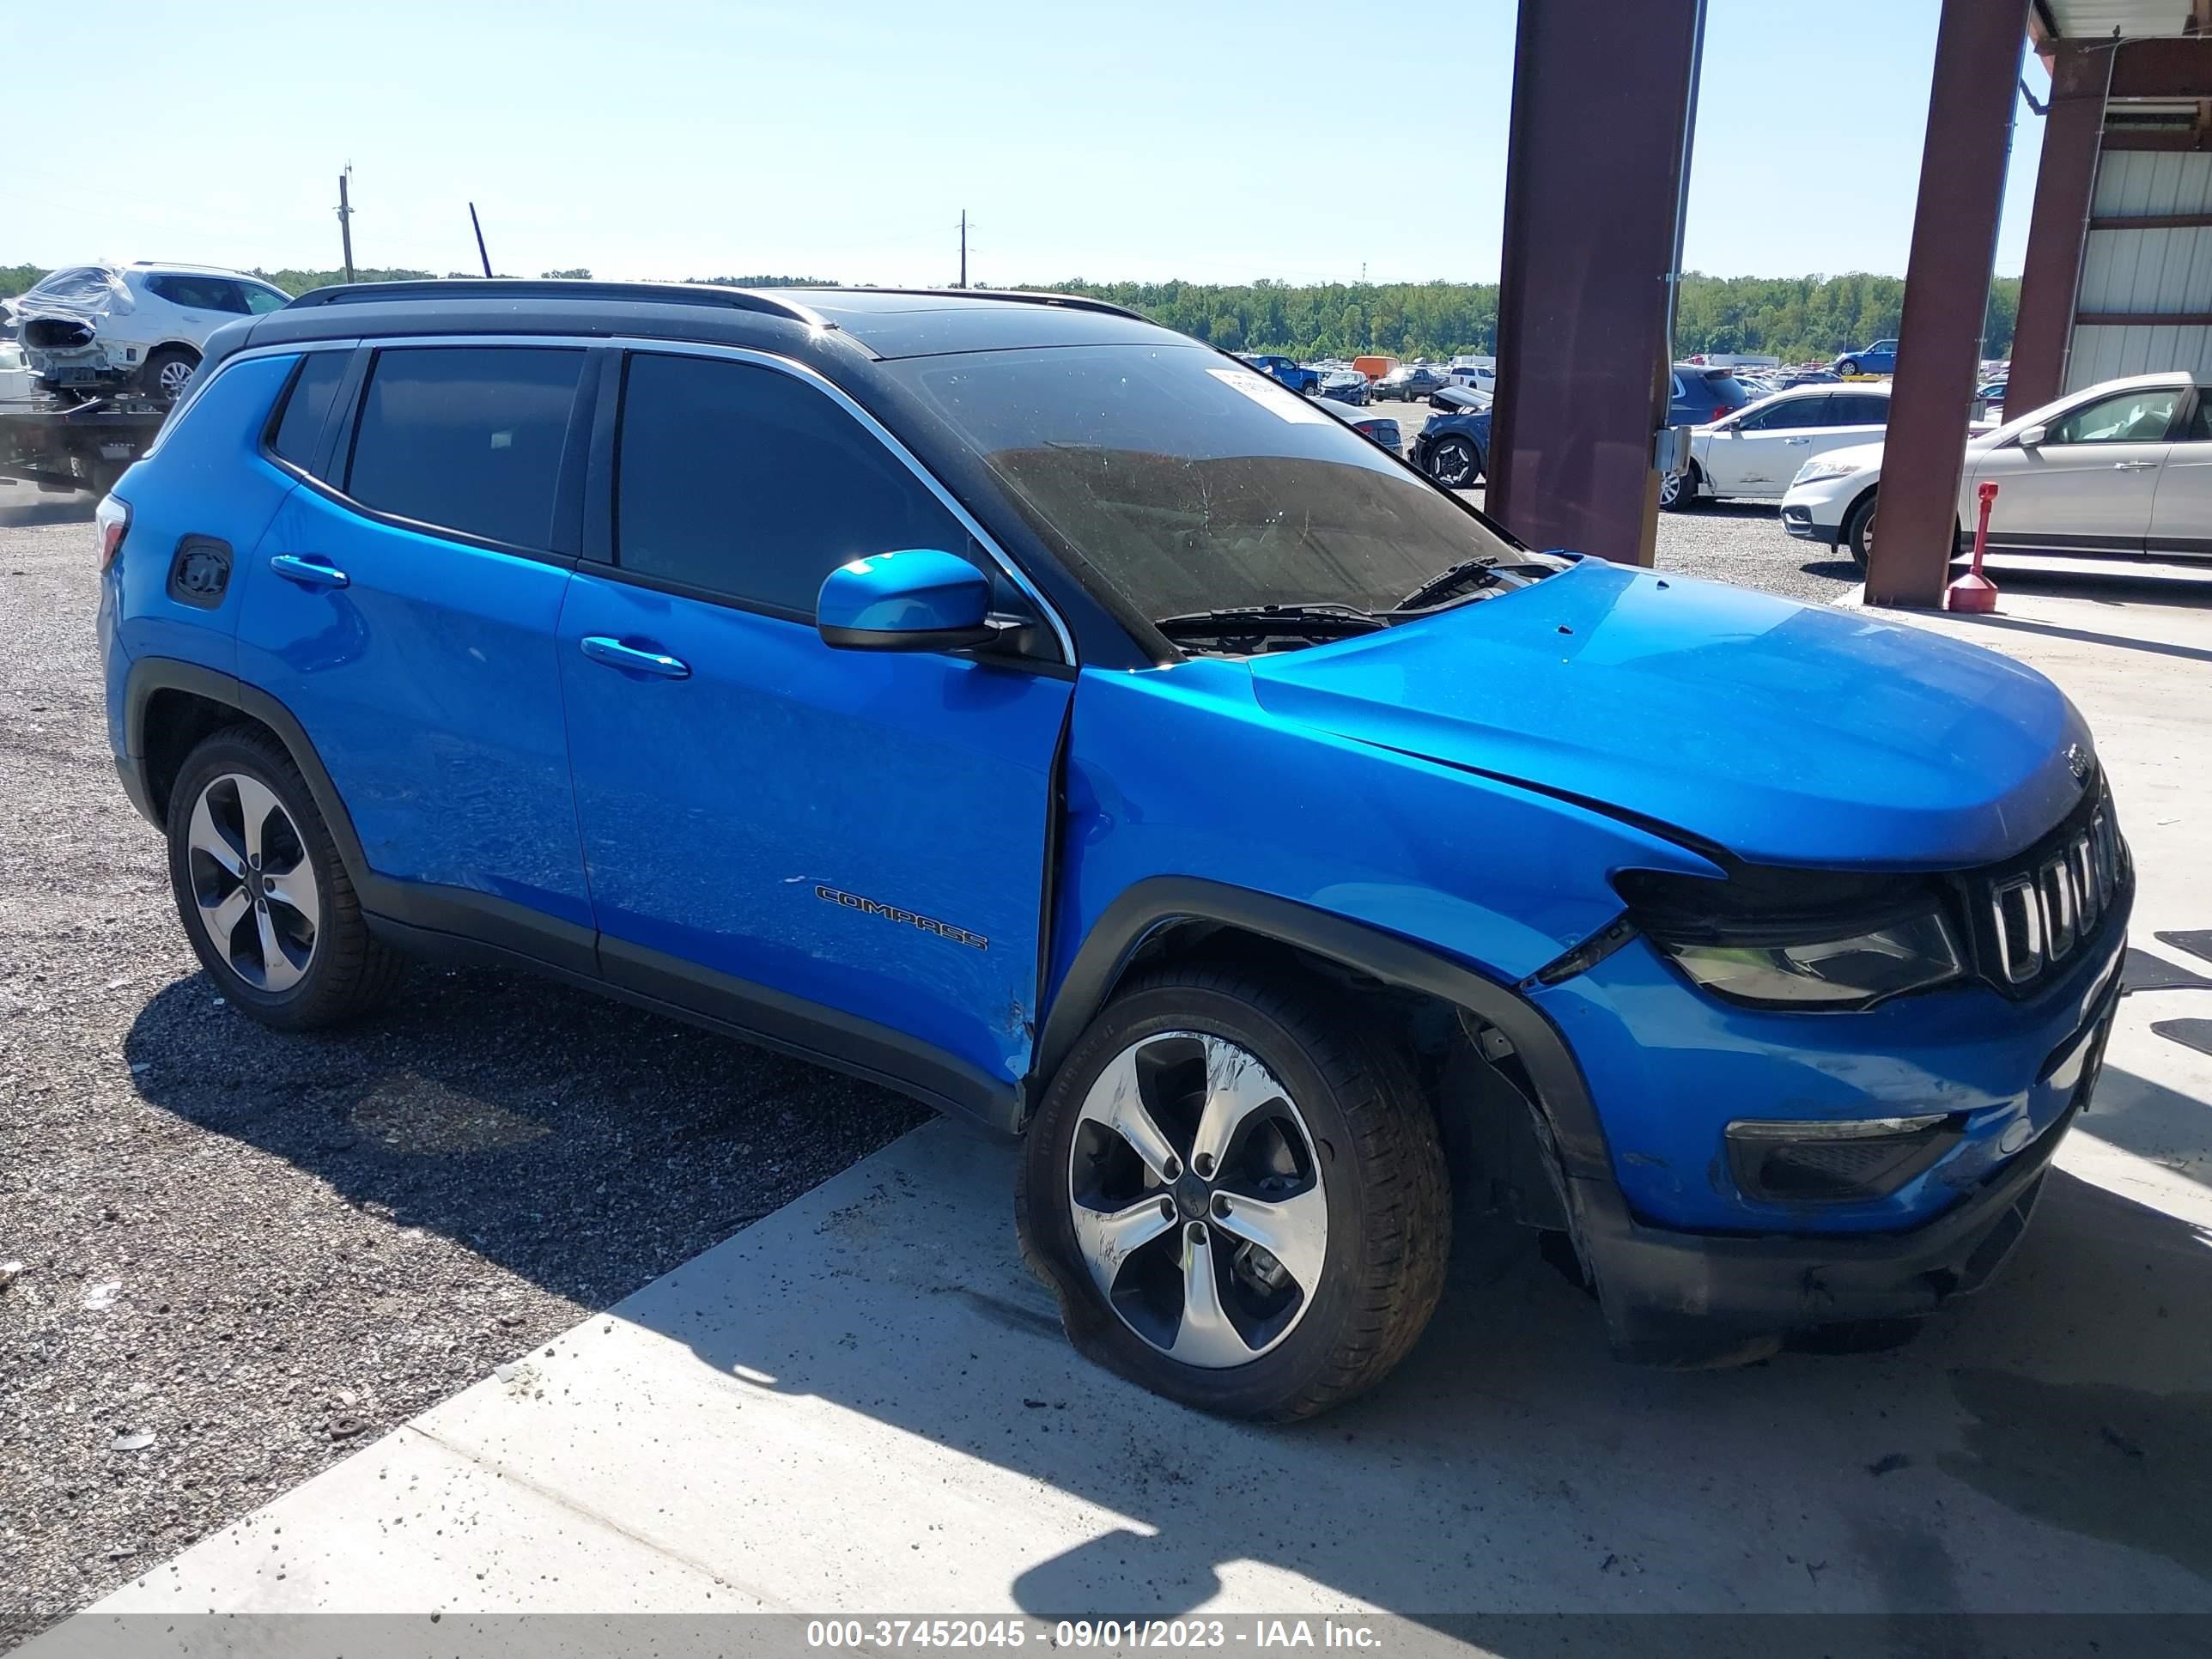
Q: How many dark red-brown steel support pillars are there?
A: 3